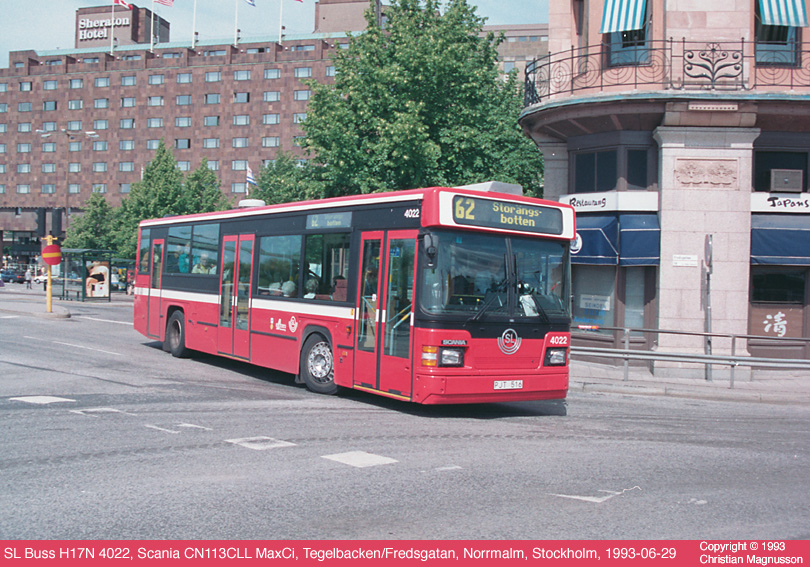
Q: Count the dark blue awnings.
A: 3